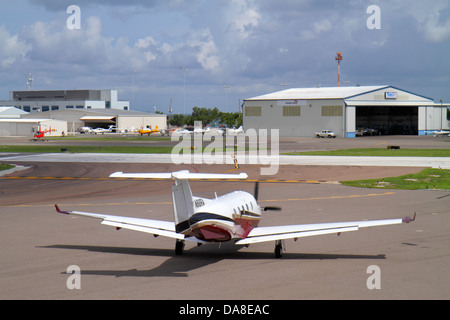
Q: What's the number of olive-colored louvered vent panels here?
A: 3